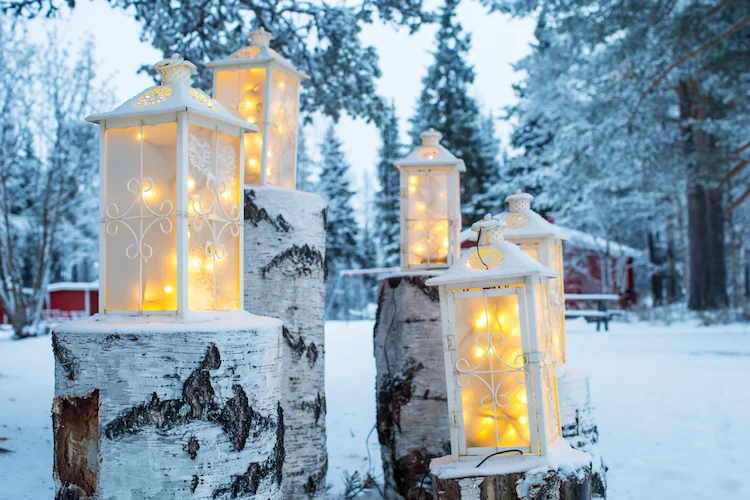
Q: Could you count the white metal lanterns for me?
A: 5